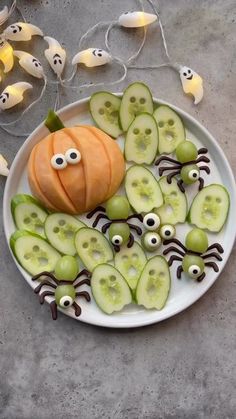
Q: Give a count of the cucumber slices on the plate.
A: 14